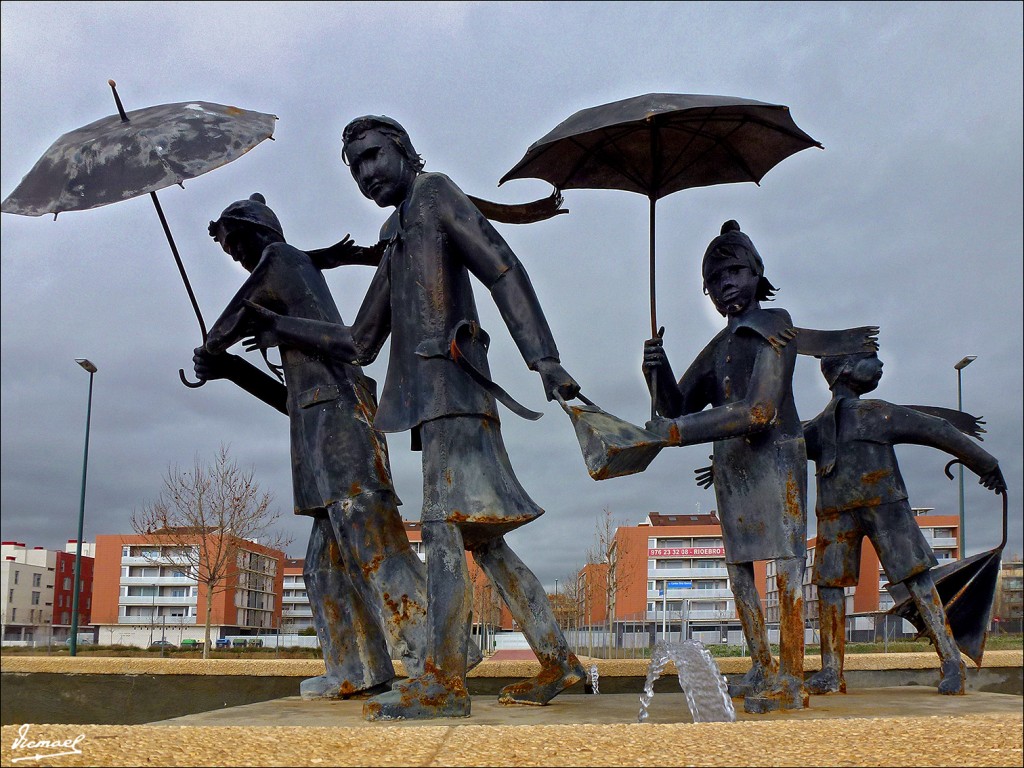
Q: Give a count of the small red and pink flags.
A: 0